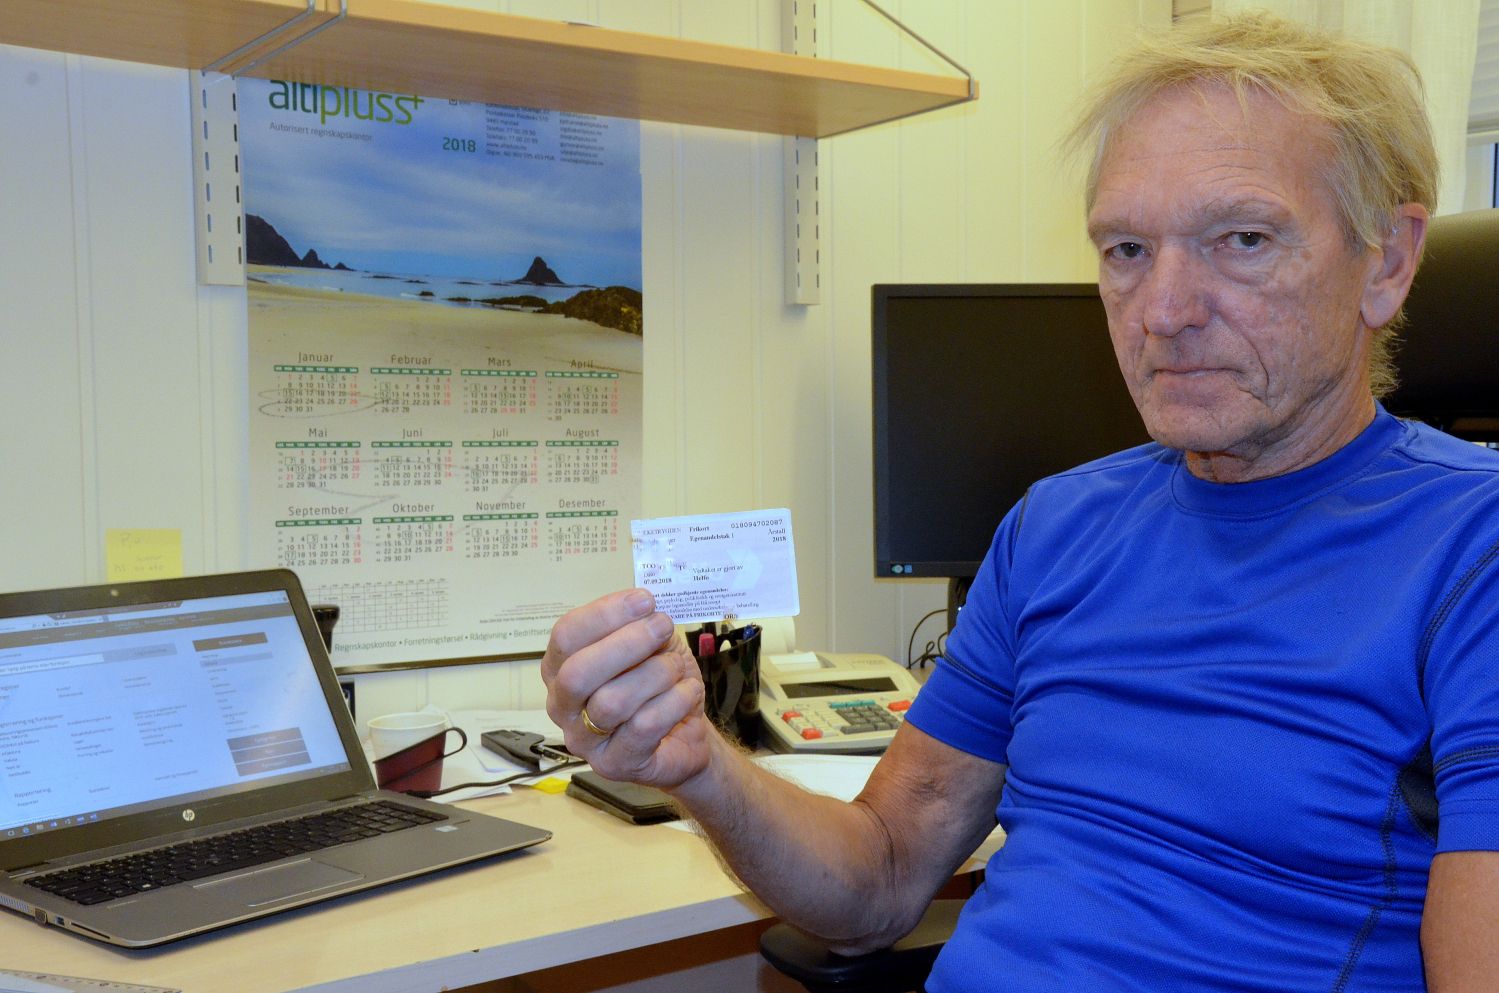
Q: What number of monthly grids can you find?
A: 12